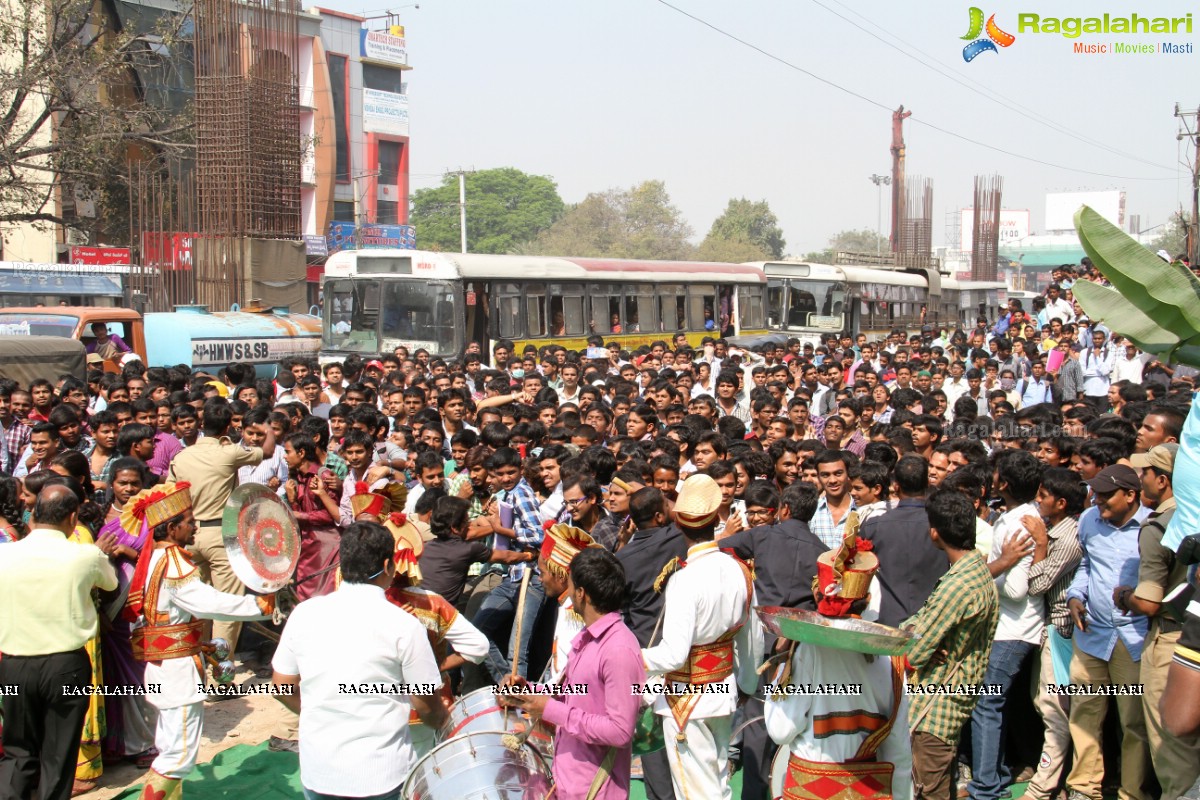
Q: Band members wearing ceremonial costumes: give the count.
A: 6